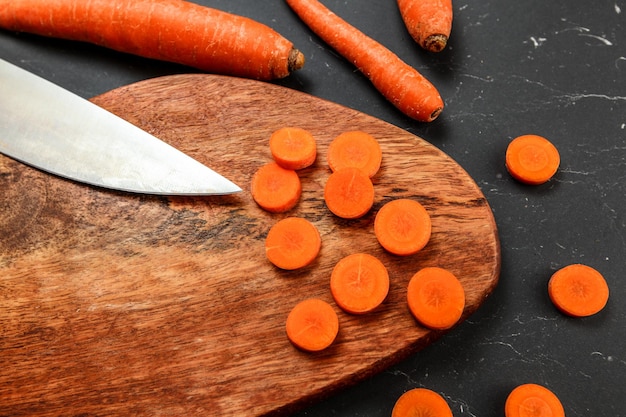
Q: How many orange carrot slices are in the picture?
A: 13